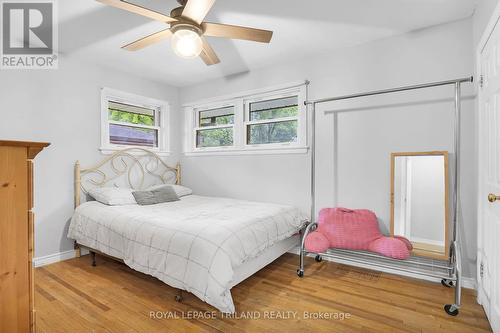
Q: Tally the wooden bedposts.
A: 2